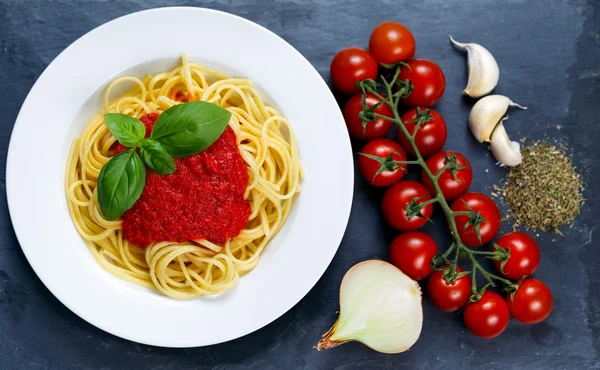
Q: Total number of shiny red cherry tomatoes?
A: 14